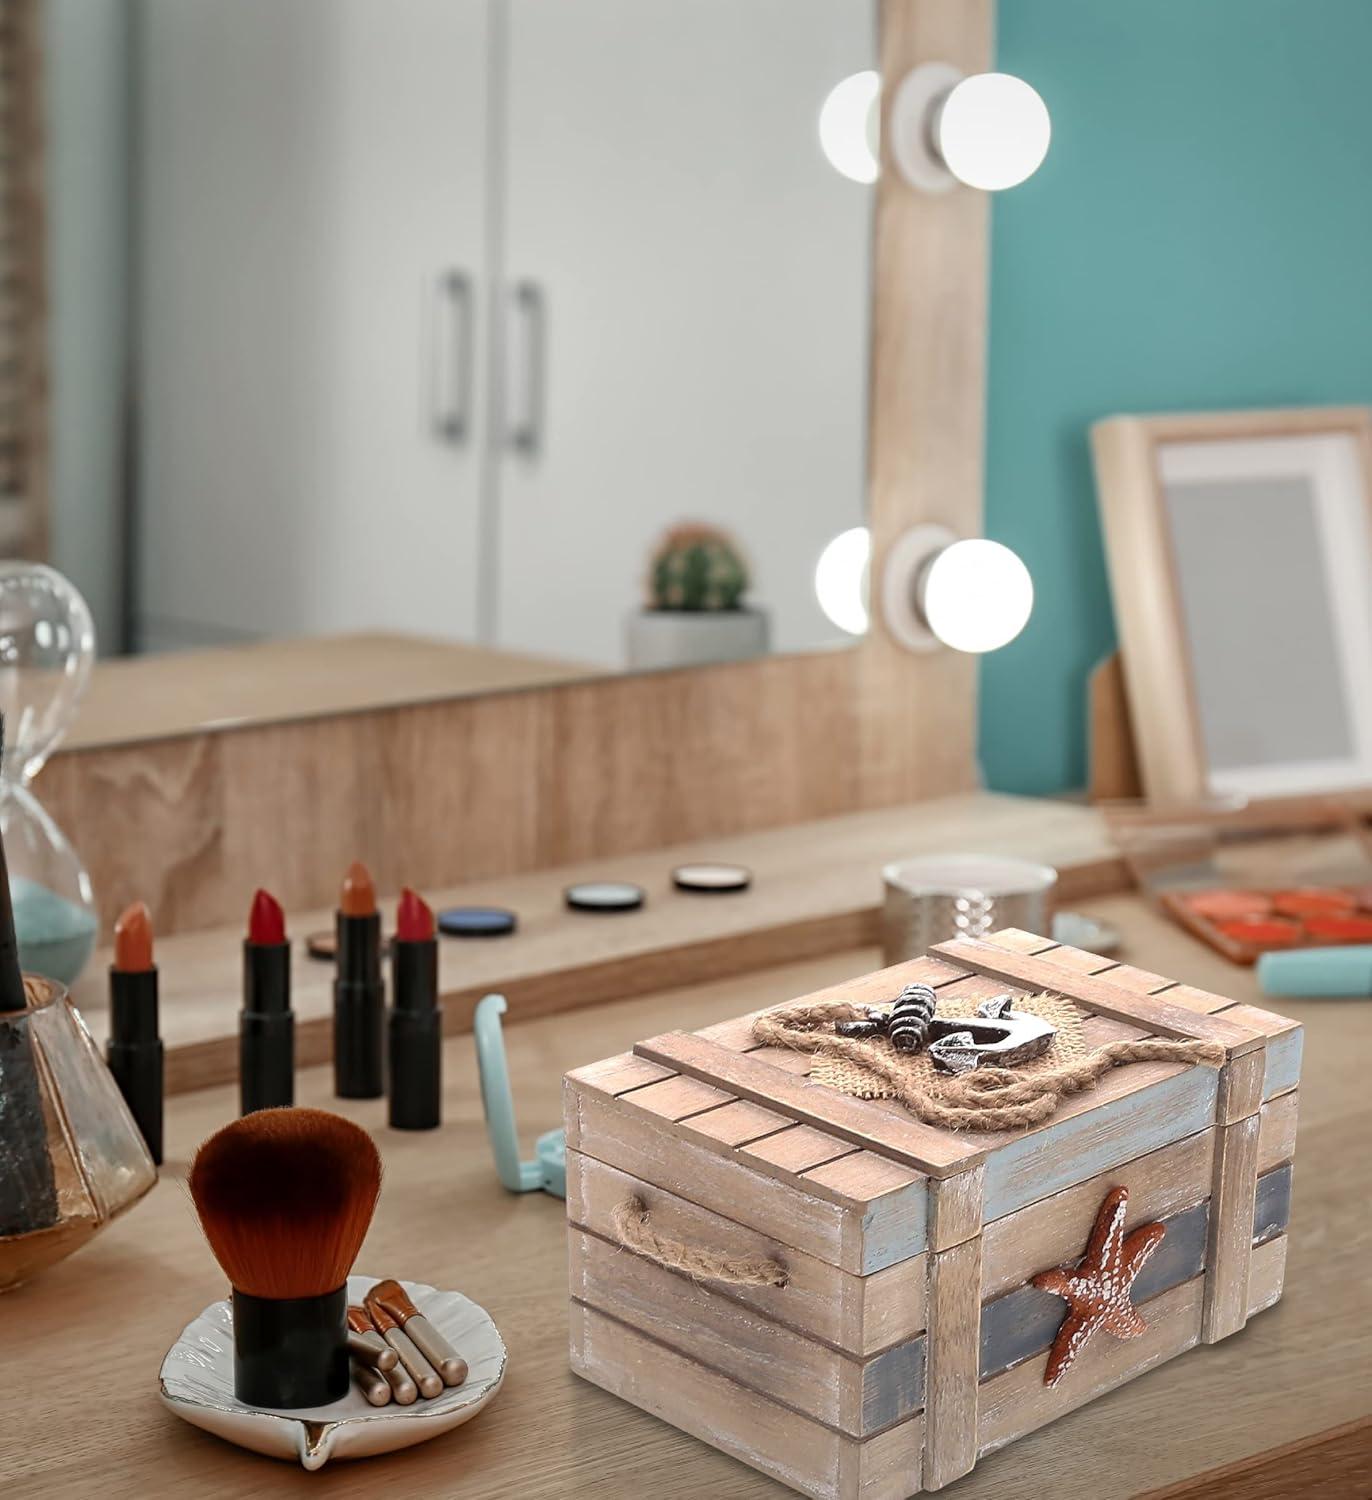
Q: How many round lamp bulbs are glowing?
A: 2